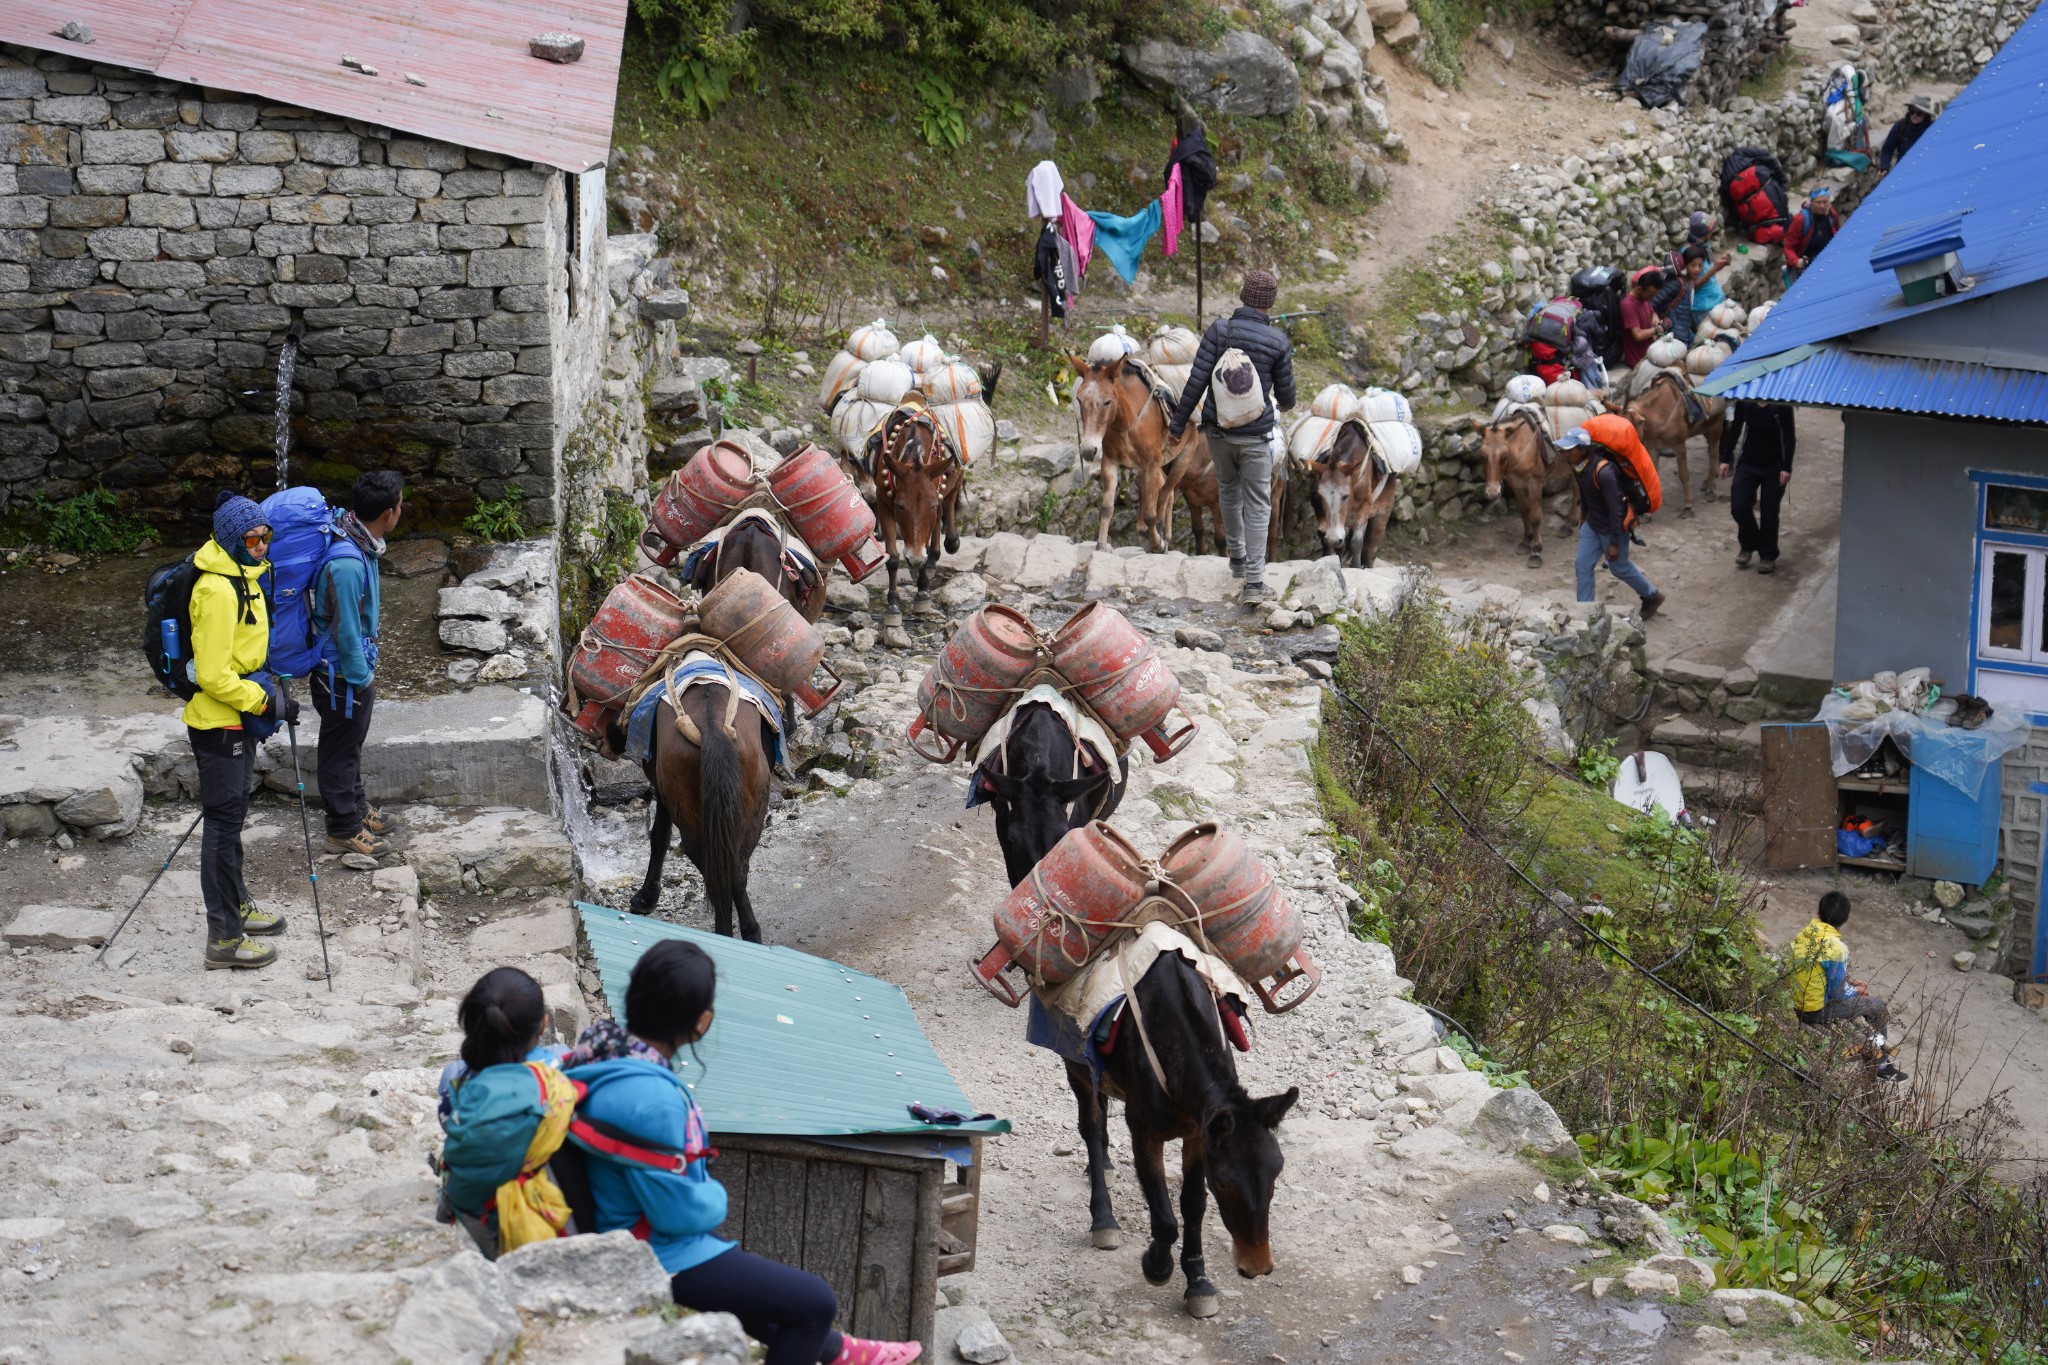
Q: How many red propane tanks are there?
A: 8